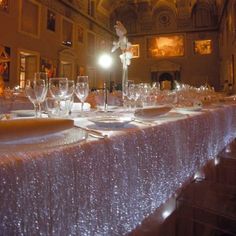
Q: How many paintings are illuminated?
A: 3